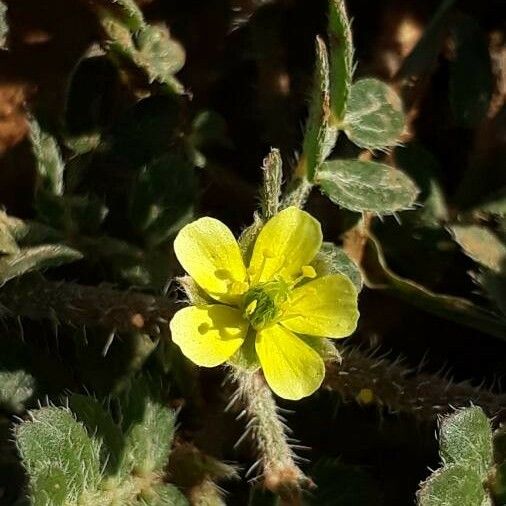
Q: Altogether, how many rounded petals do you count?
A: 5